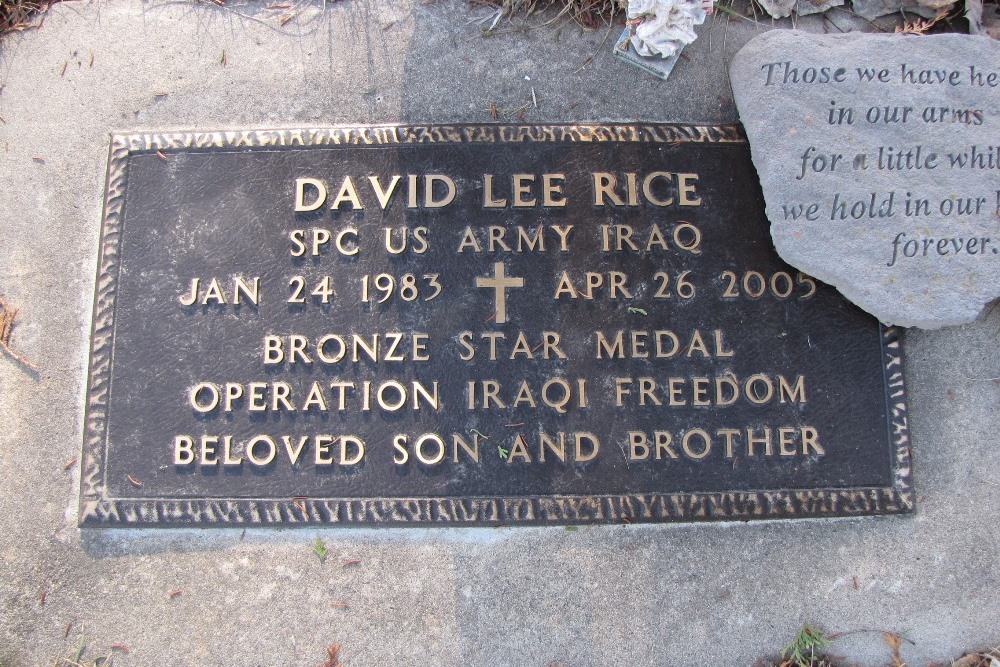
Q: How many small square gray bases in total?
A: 1